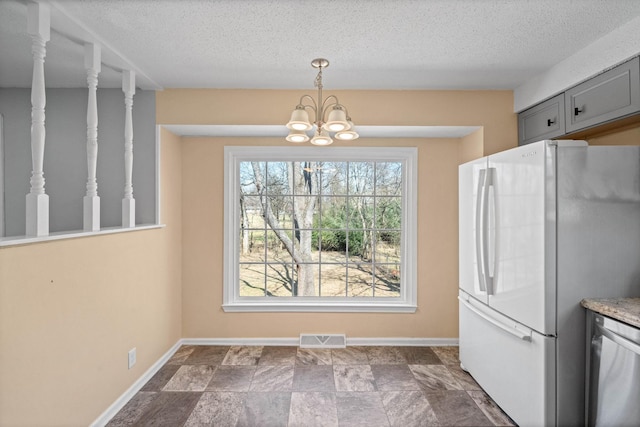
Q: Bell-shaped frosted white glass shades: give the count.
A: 5